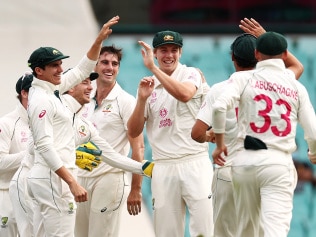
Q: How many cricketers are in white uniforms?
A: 7